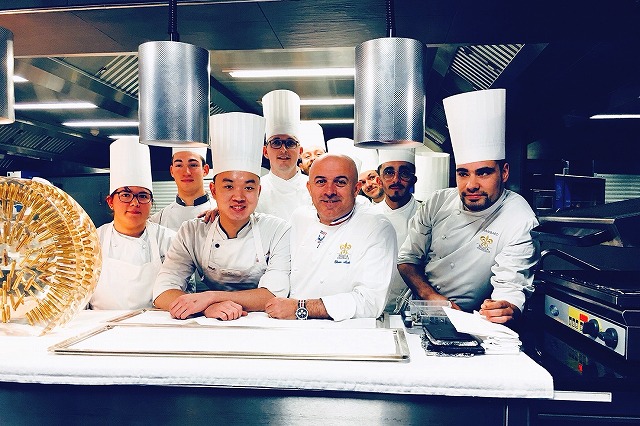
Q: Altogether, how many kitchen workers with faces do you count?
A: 9